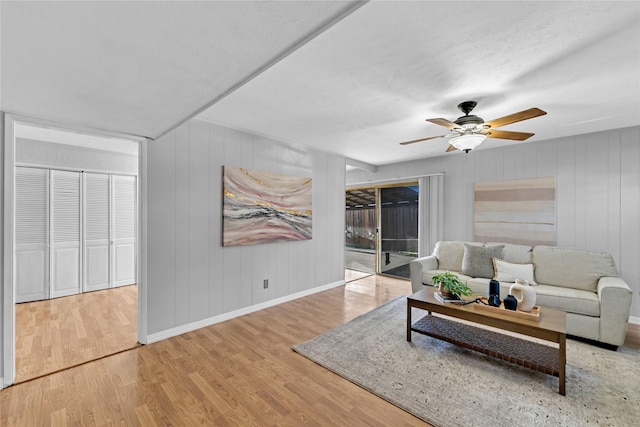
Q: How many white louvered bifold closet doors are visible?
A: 4